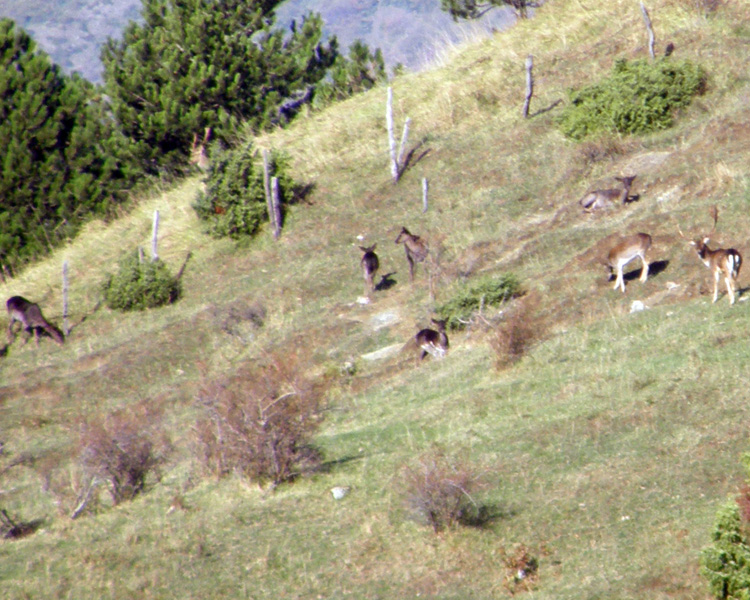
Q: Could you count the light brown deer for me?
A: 2